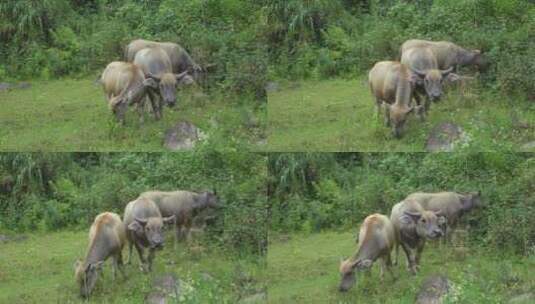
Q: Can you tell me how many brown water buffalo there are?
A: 12